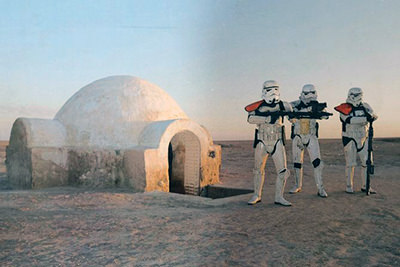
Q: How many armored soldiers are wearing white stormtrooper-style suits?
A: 3